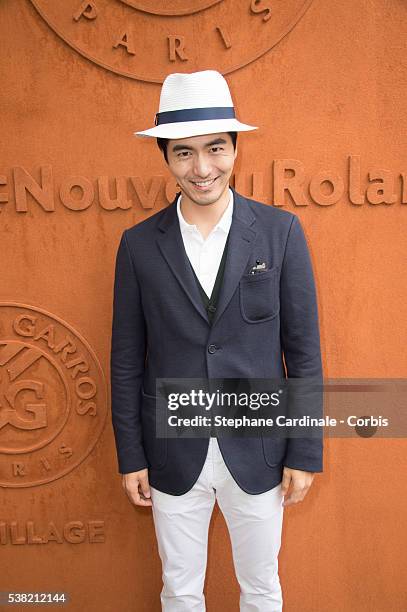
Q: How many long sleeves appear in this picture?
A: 2